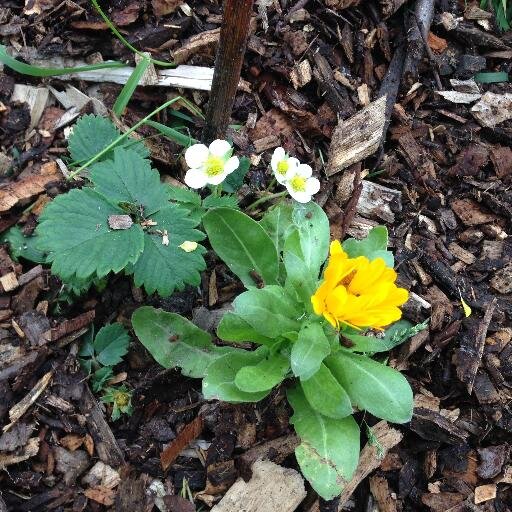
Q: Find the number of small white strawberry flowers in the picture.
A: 3